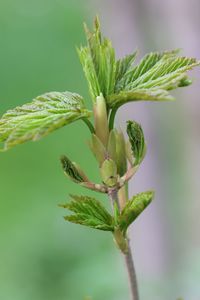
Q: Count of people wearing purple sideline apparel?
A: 0